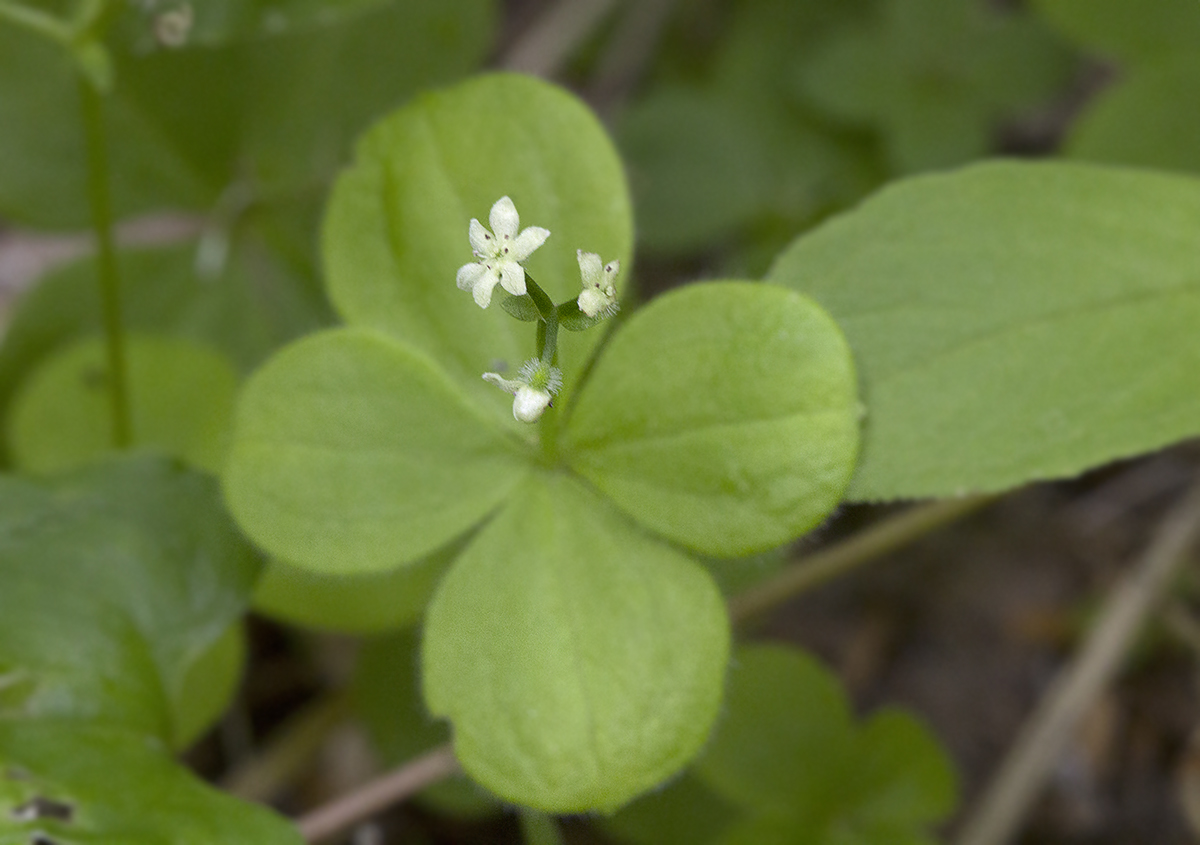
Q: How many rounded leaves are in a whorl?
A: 4